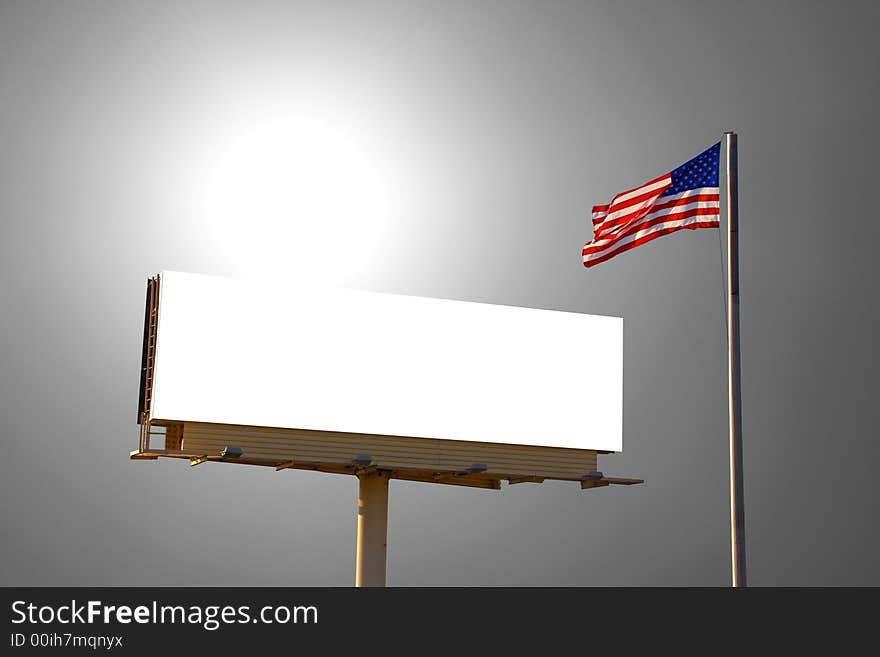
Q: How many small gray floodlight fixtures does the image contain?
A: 4